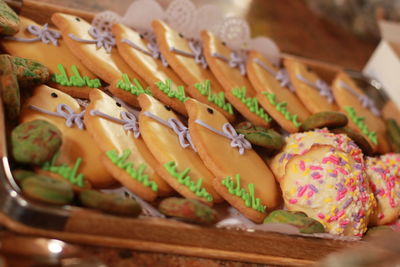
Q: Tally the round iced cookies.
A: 3